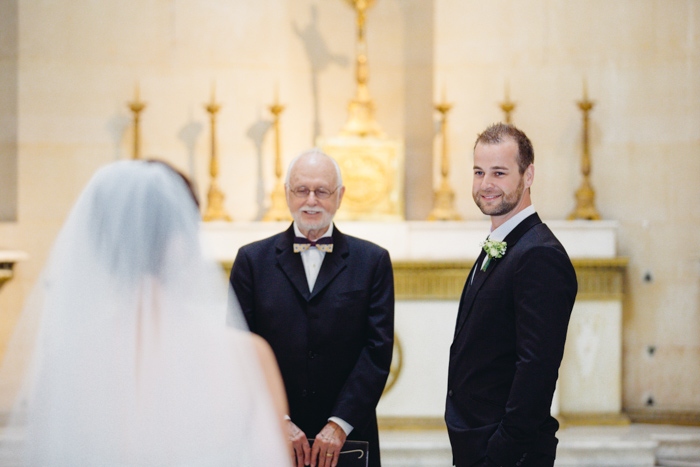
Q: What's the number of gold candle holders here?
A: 6